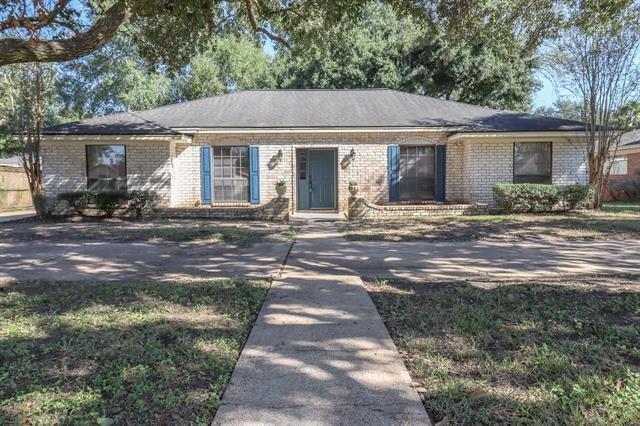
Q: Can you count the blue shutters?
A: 4